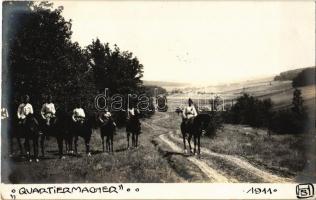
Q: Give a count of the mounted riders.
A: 7